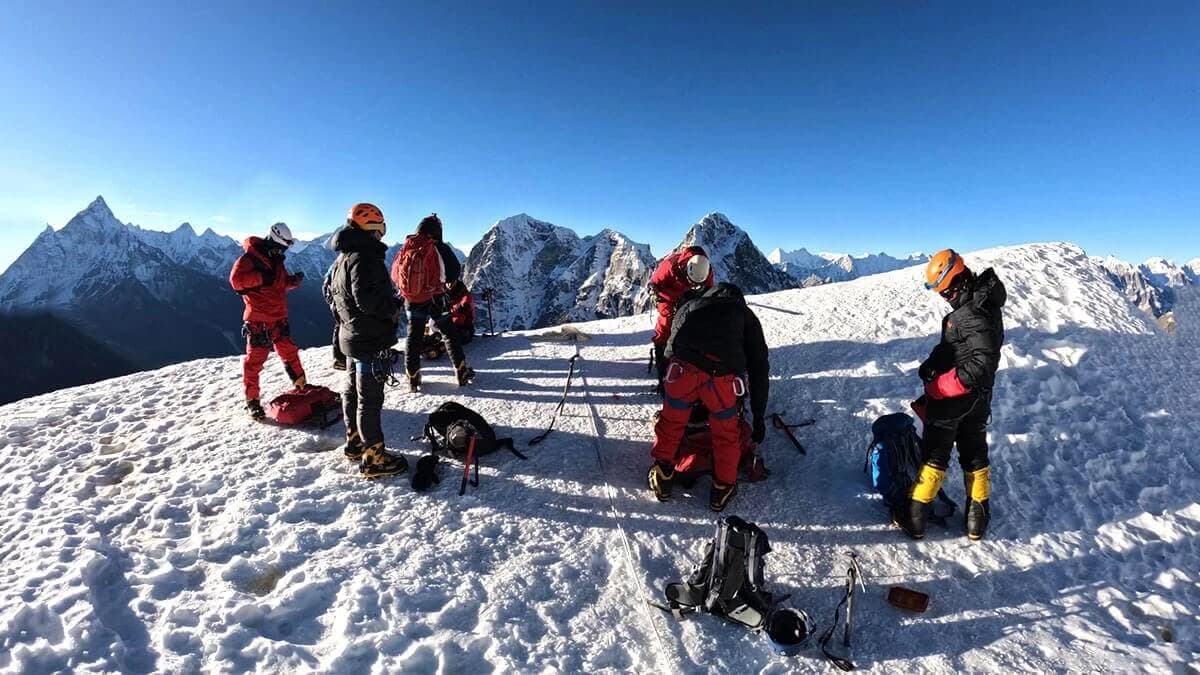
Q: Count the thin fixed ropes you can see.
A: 1